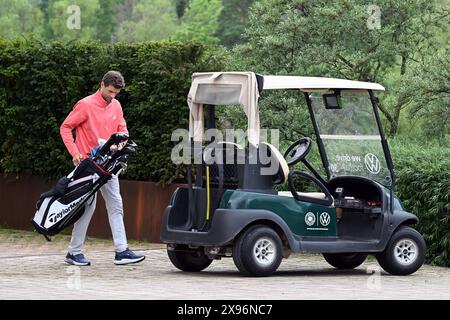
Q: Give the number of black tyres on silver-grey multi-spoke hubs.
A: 2